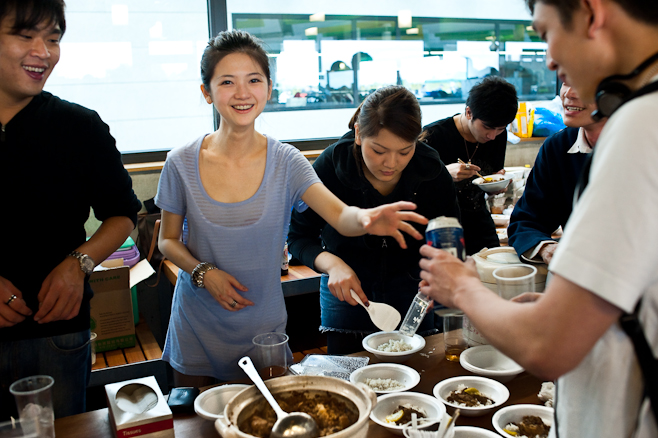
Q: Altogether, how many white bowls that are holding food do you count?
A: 6